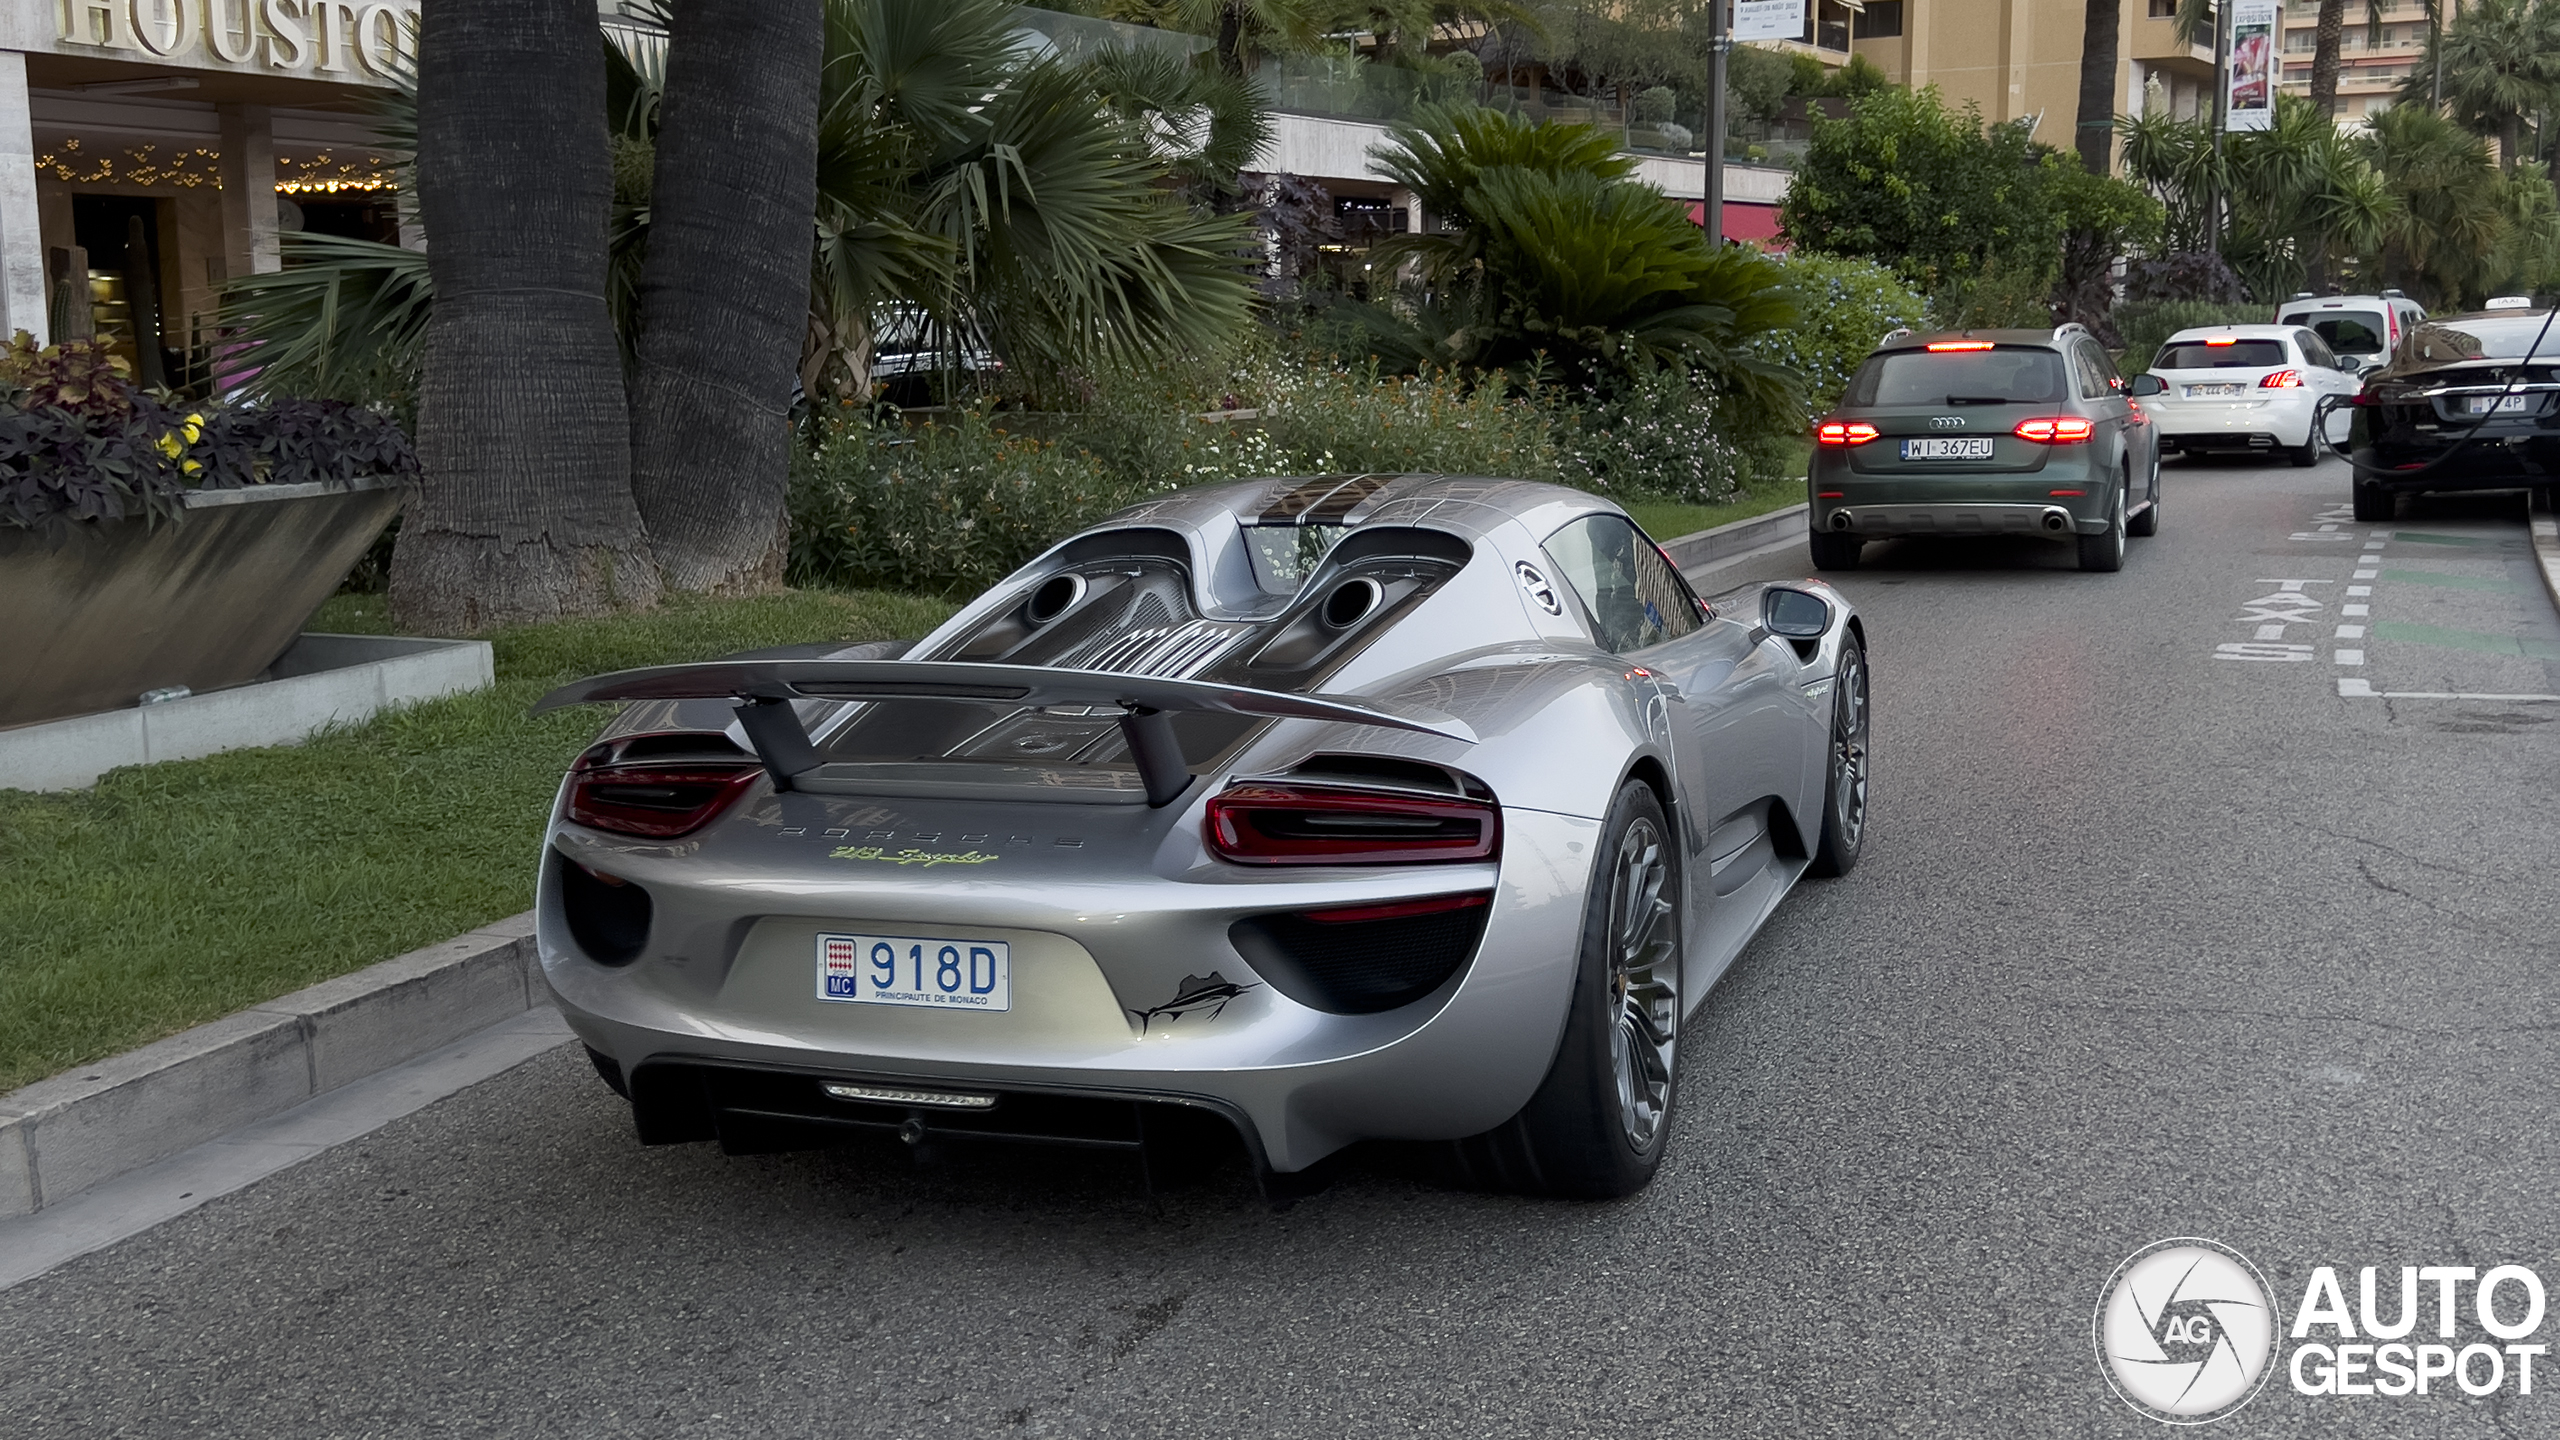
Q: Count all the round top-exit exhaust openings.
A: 2